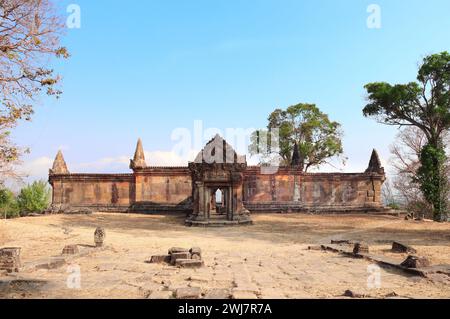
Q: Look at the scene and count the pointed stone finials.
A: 4